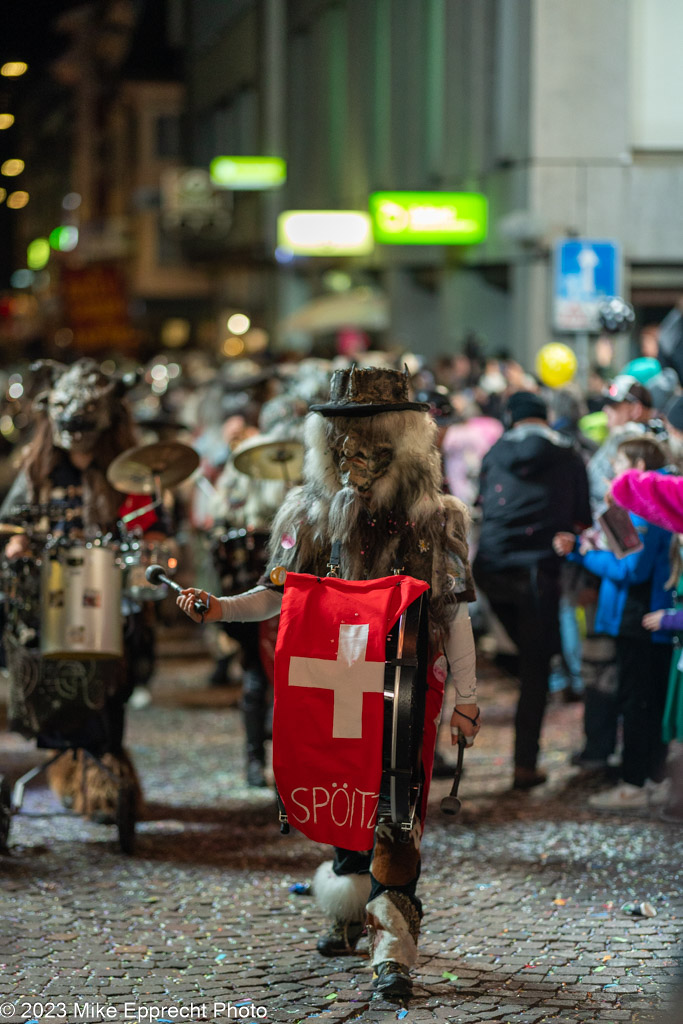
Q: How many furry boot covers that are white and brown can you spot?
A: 1